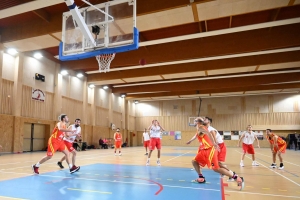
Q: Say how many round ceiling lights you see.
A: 8